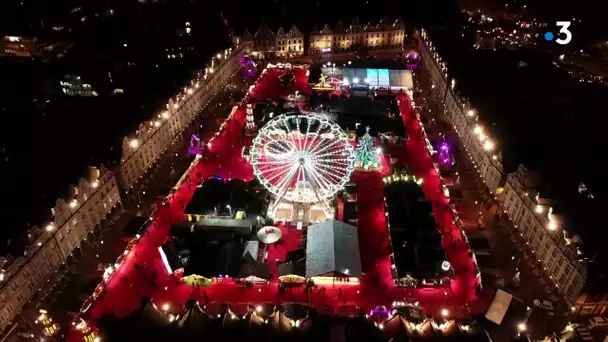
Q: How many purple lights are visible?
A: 5